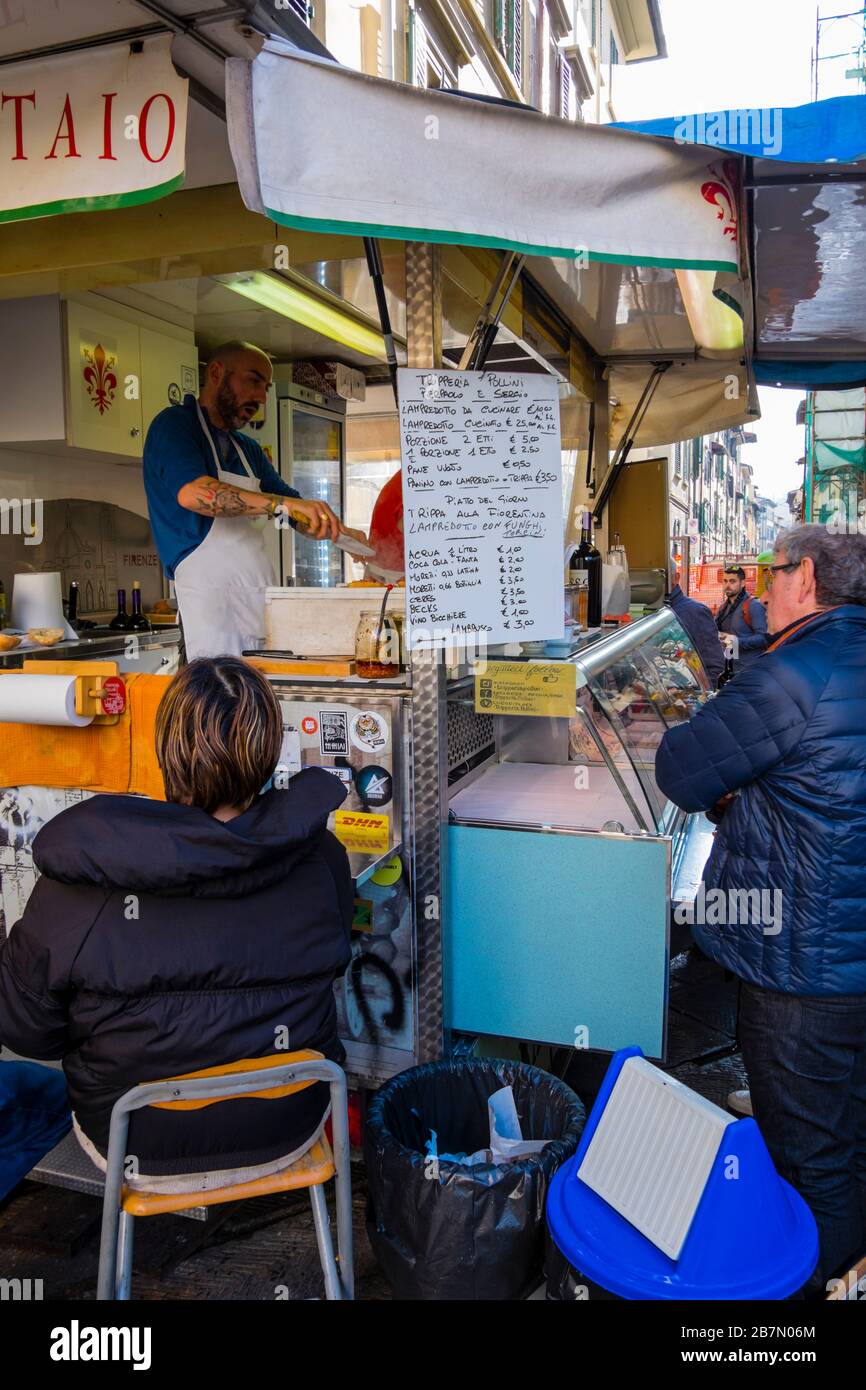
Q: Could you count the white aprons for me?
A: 1